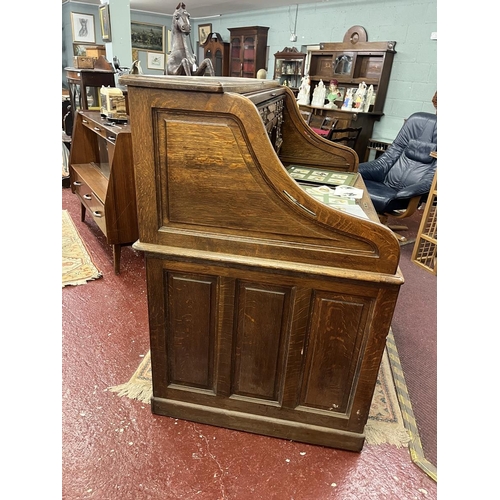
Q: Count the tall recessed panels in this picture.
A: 3